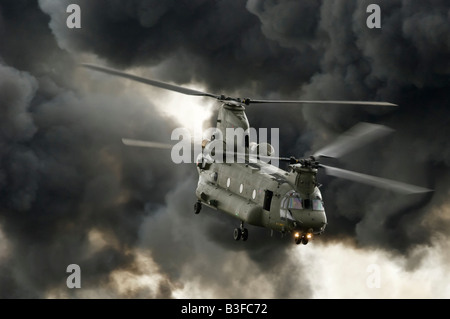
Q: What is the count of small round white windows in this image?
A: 3